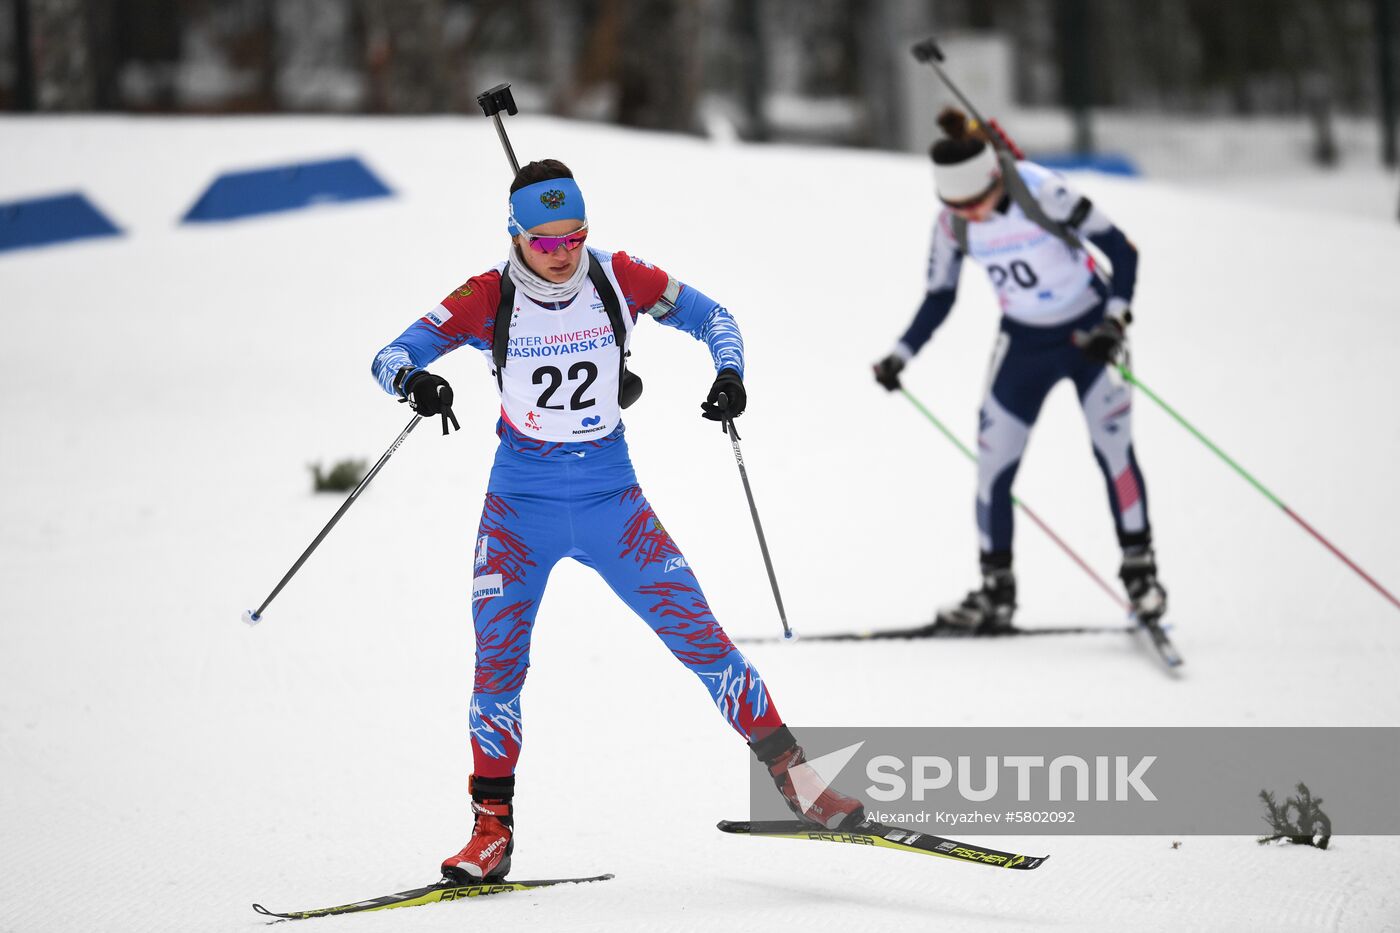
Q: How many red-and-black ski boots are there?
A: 2